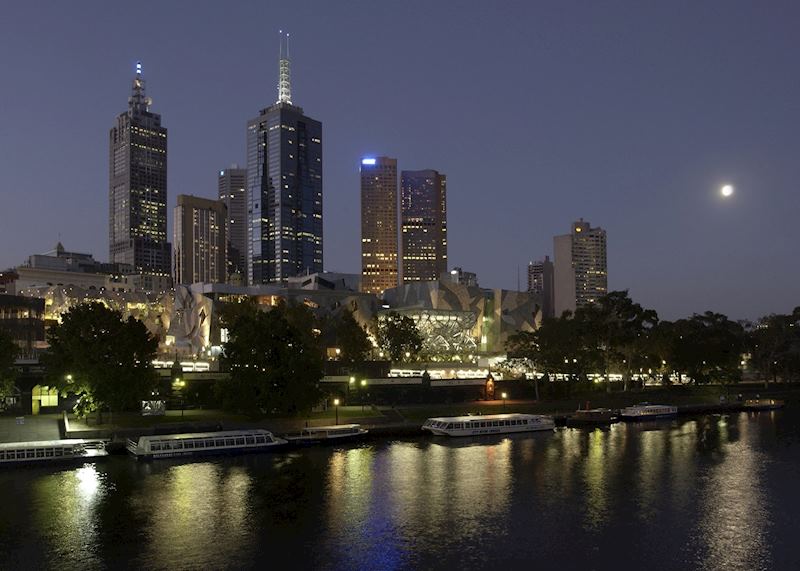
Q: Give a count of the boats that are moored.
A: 7